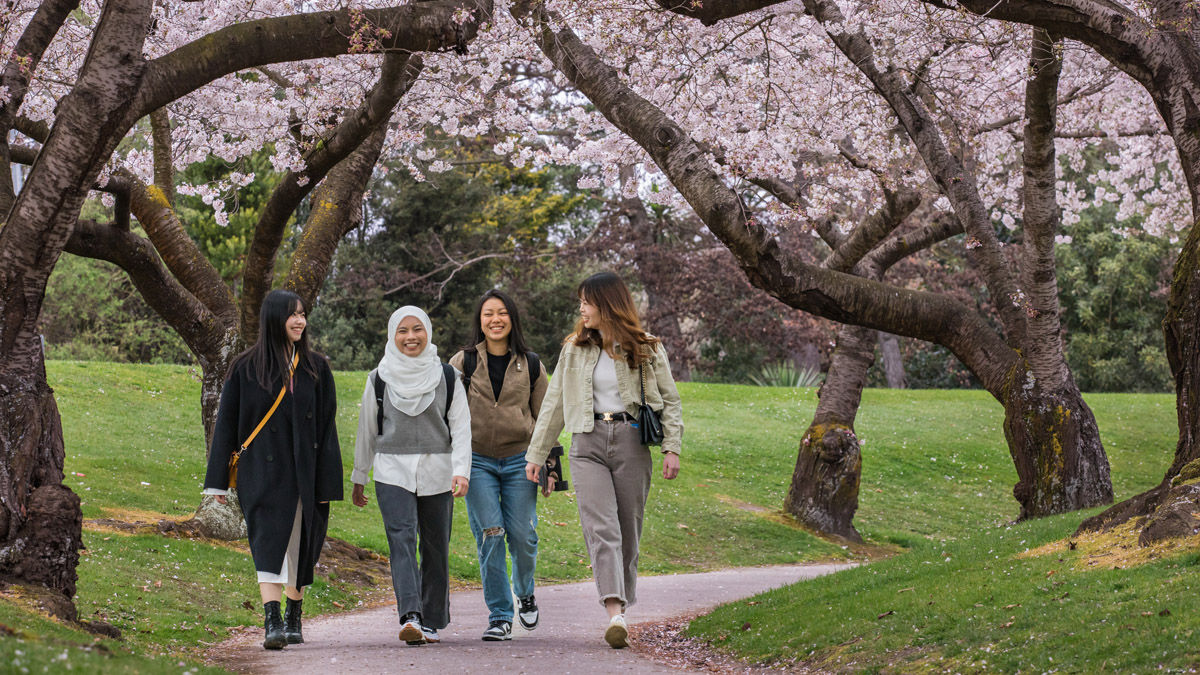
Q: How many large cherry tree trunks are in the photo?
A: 5